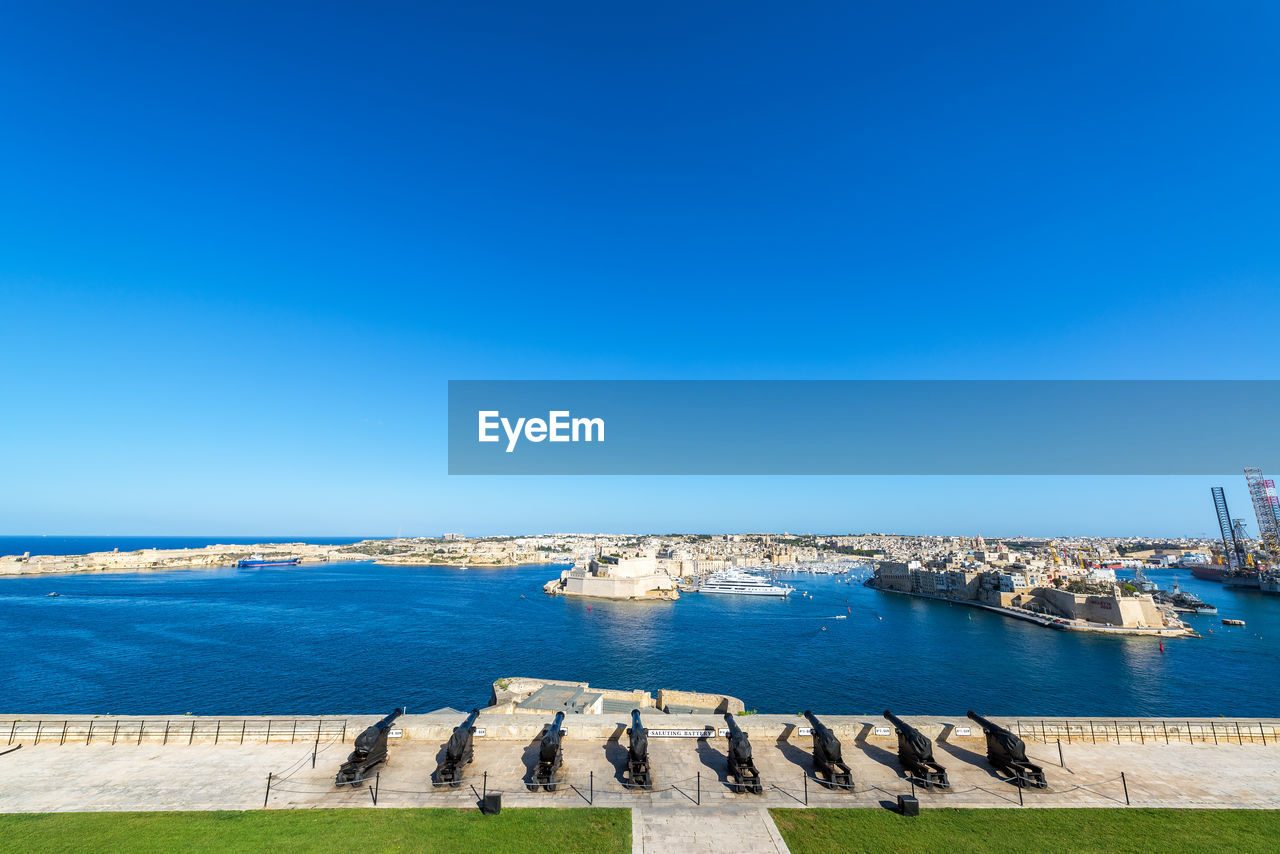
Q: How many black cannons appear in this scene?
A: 8